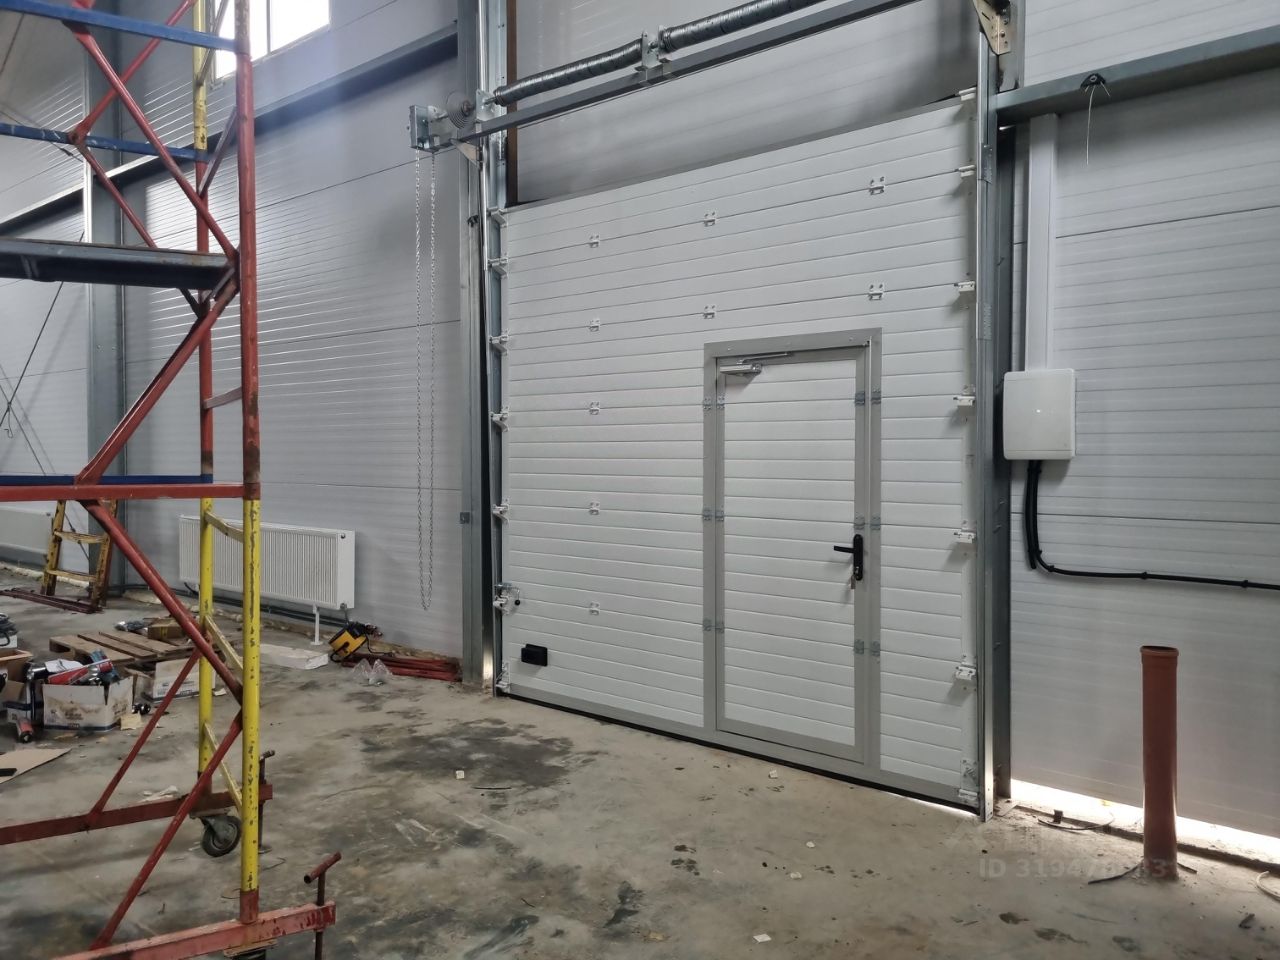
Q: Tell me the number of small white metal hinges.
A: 9